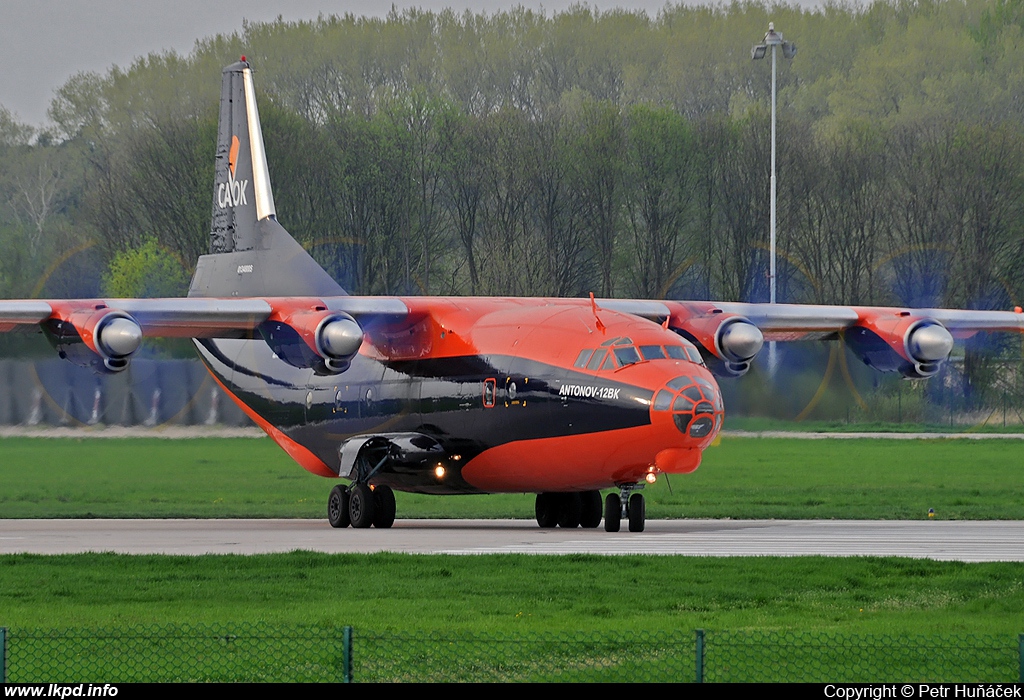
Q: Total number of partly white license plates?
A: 0